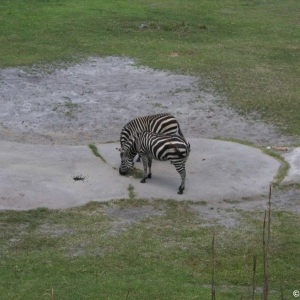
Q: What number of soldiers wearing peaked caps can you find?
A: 0